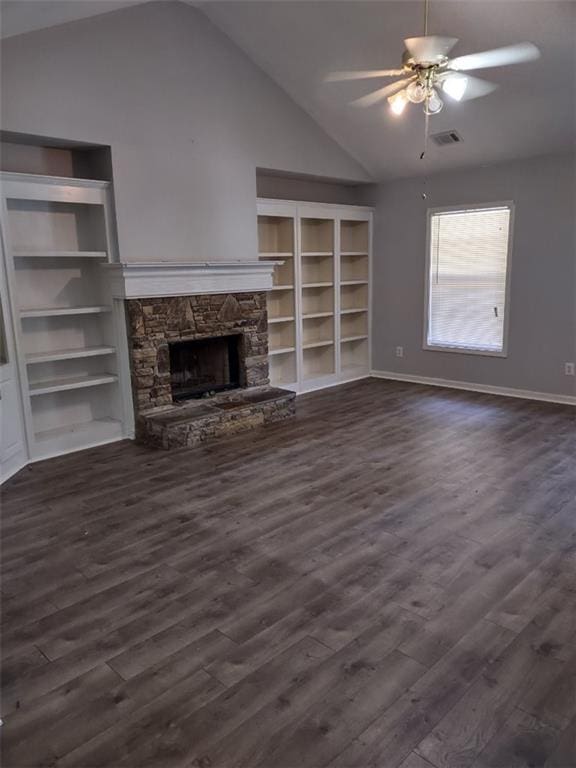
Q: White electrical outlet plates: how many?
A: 2